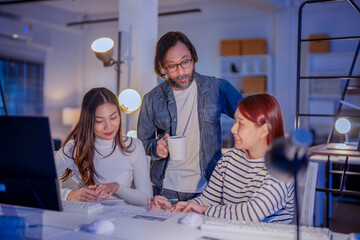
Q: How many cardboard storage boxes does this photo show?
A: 4